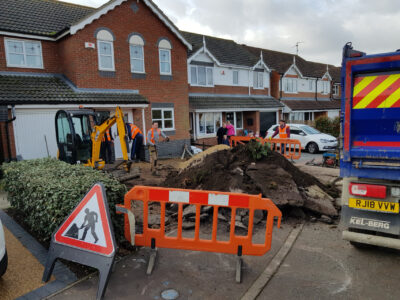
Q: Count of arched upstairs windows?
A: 3